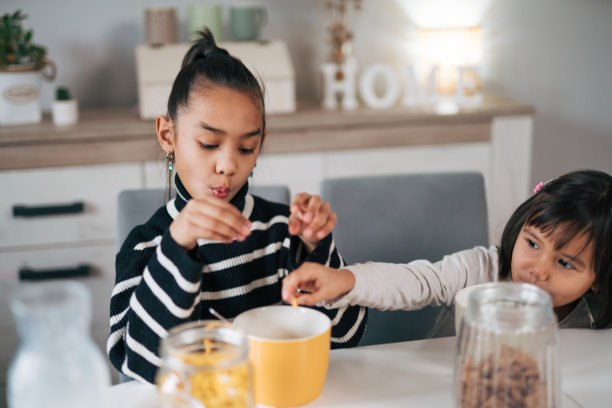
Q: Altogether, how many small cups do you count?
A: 3